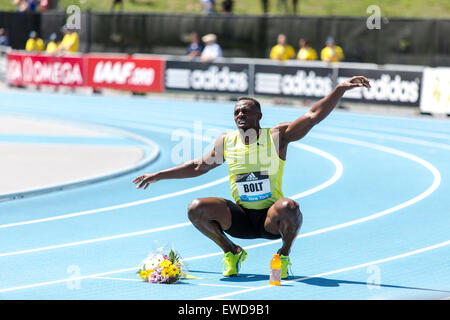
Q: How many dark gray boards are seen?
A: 3